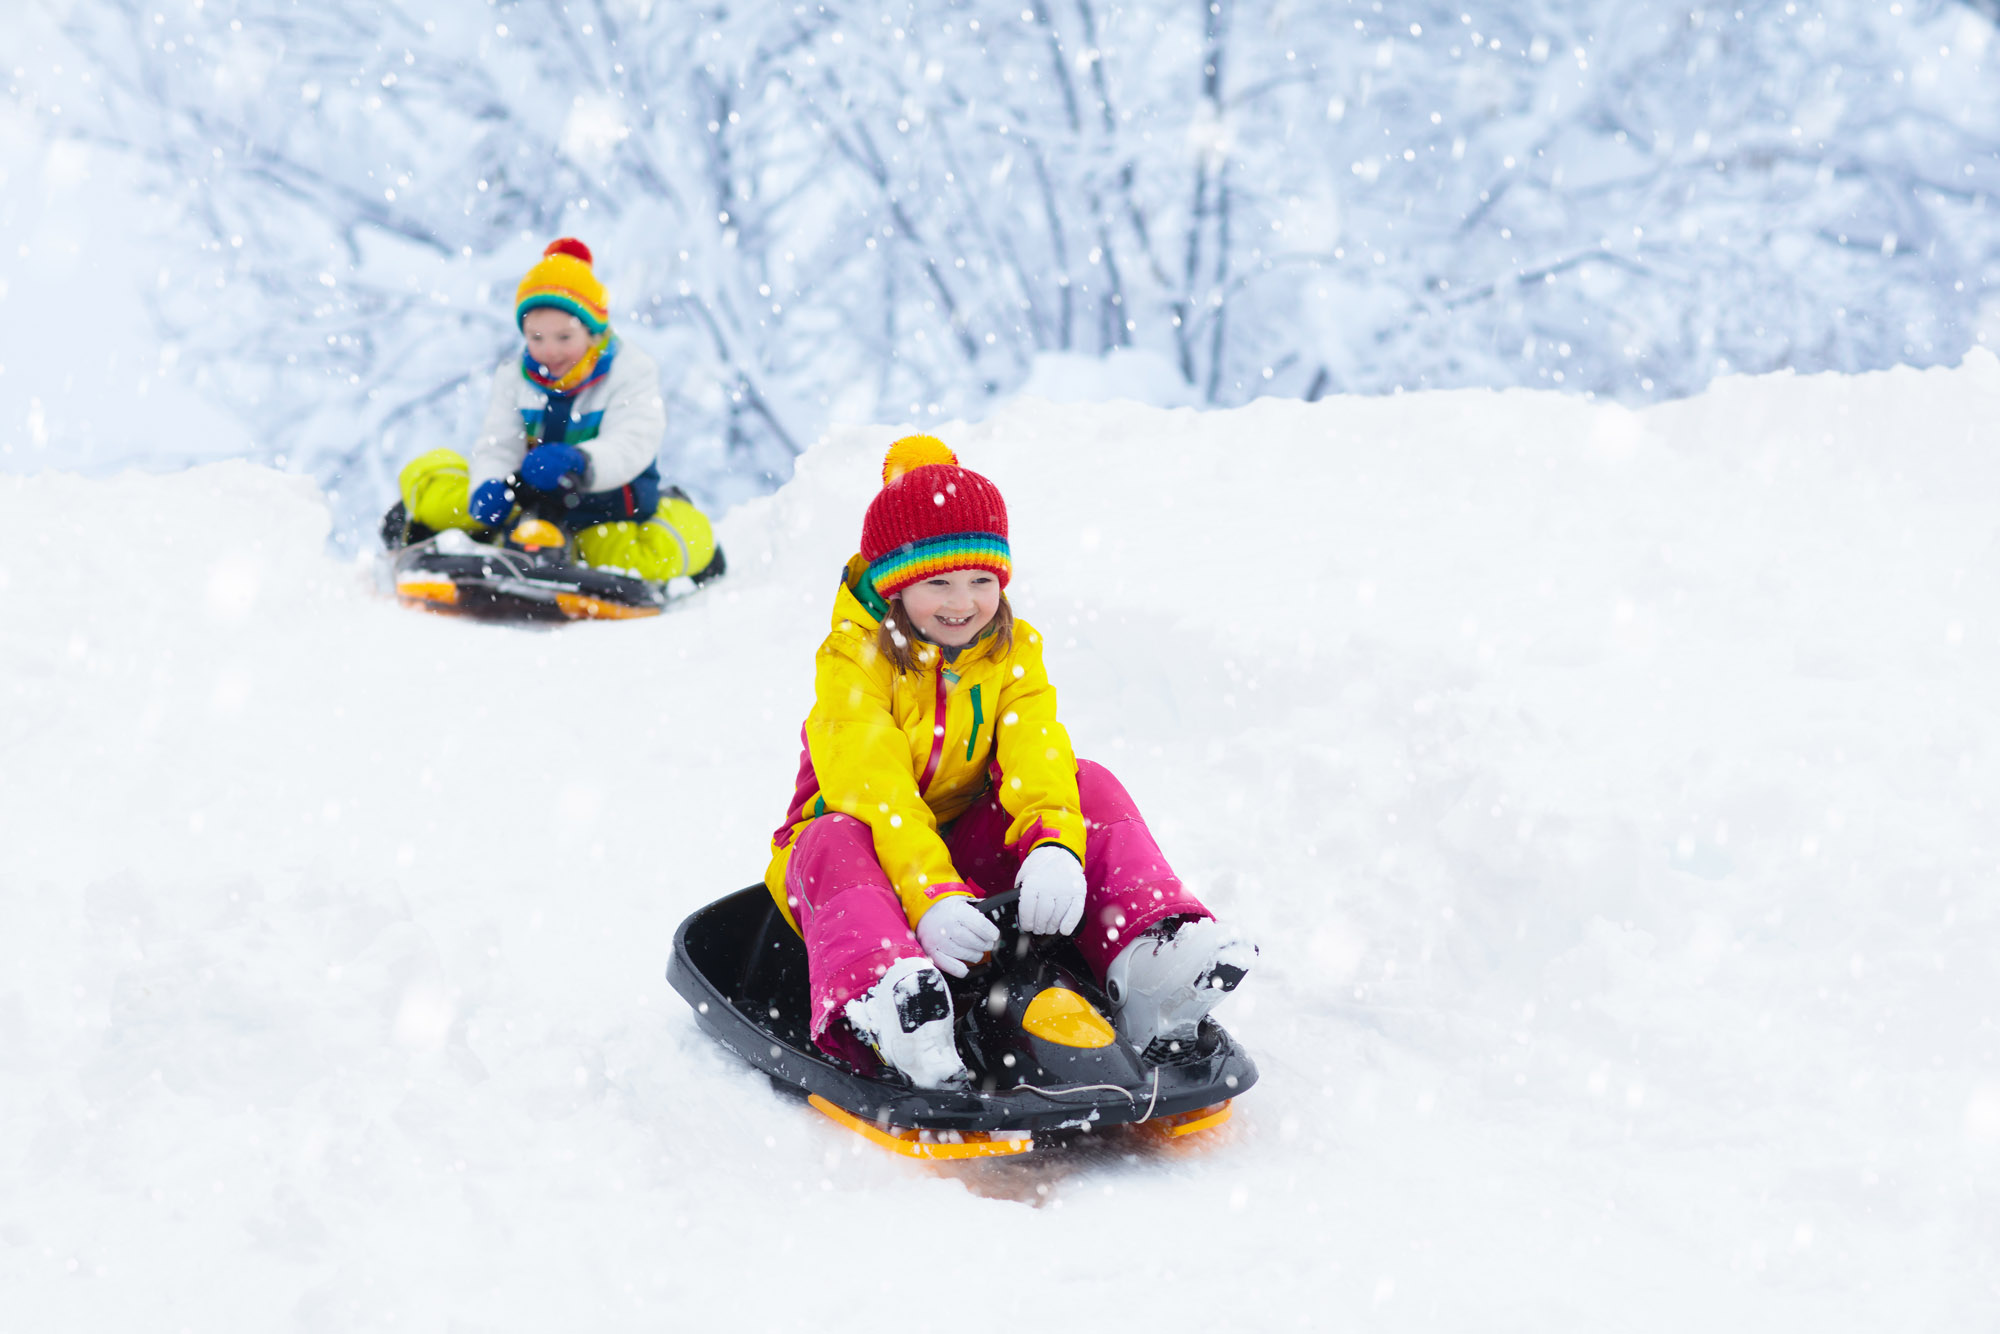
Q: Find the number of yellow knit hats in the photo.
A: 1